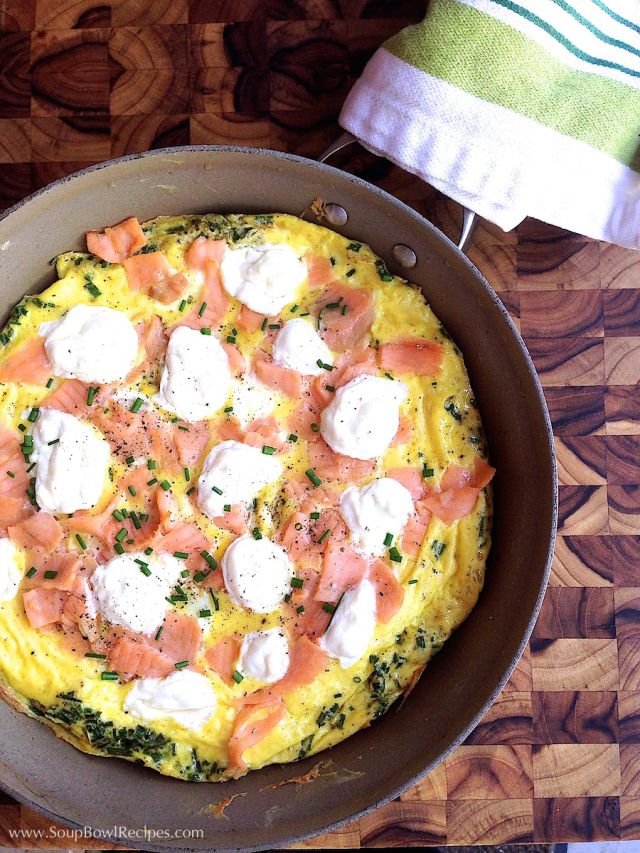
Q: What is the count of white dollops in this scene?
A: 14